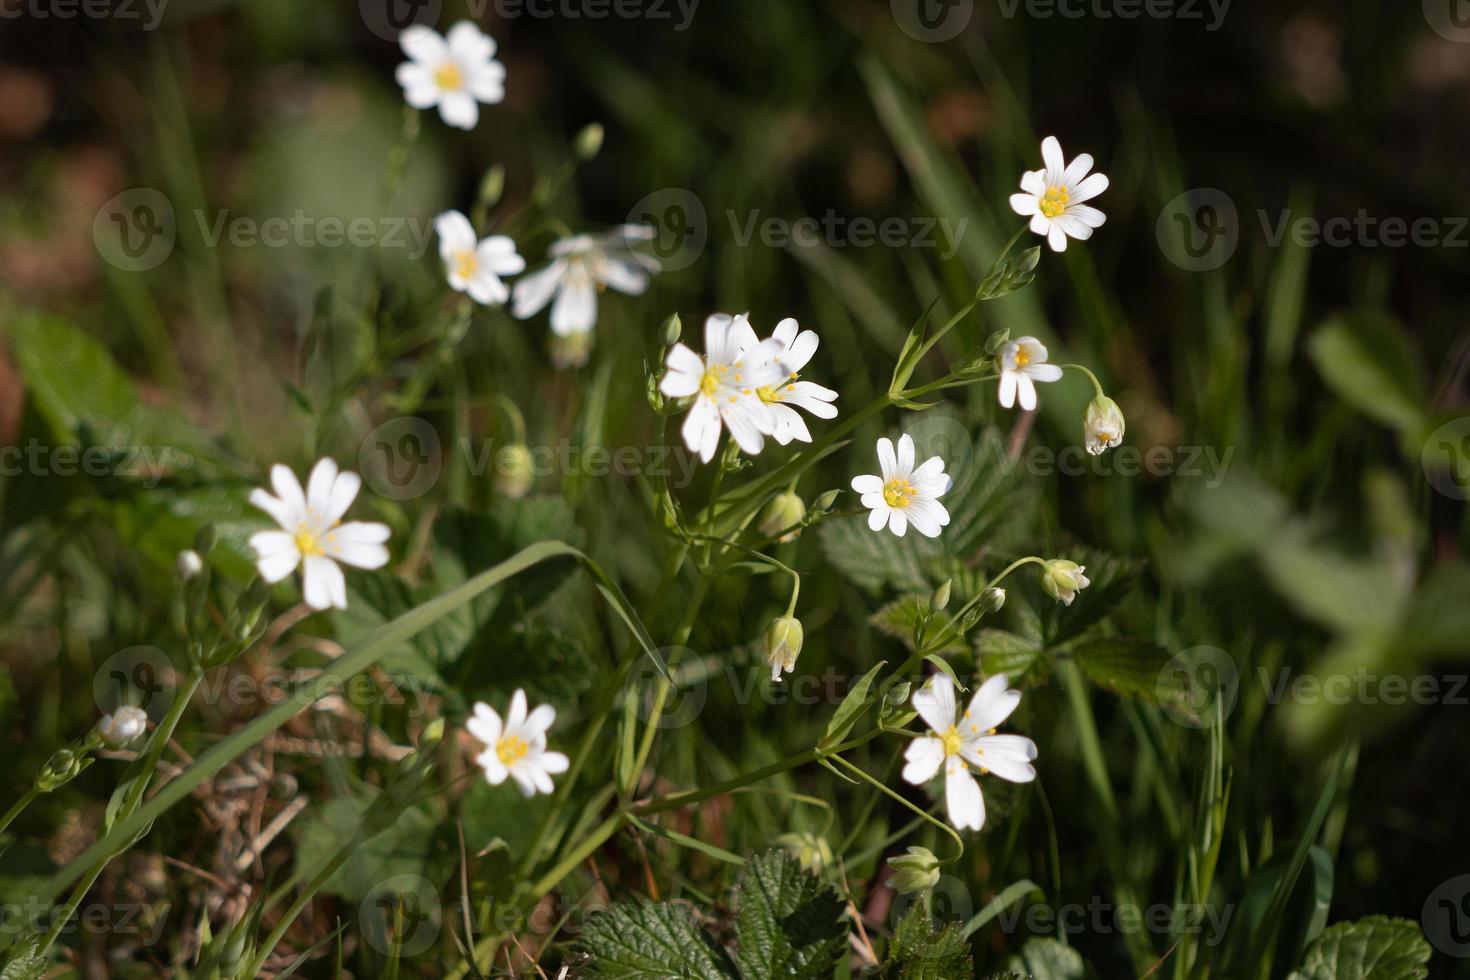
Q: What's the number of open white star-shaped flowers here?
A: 11